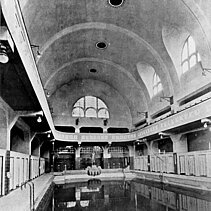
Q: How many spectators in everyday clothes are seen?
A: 0